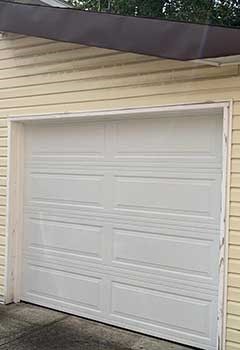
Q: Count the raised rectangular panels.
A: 8